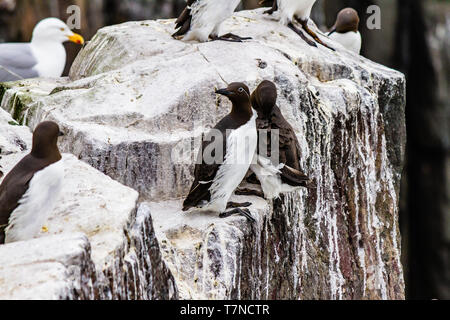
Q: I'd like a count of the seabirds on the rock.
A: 7